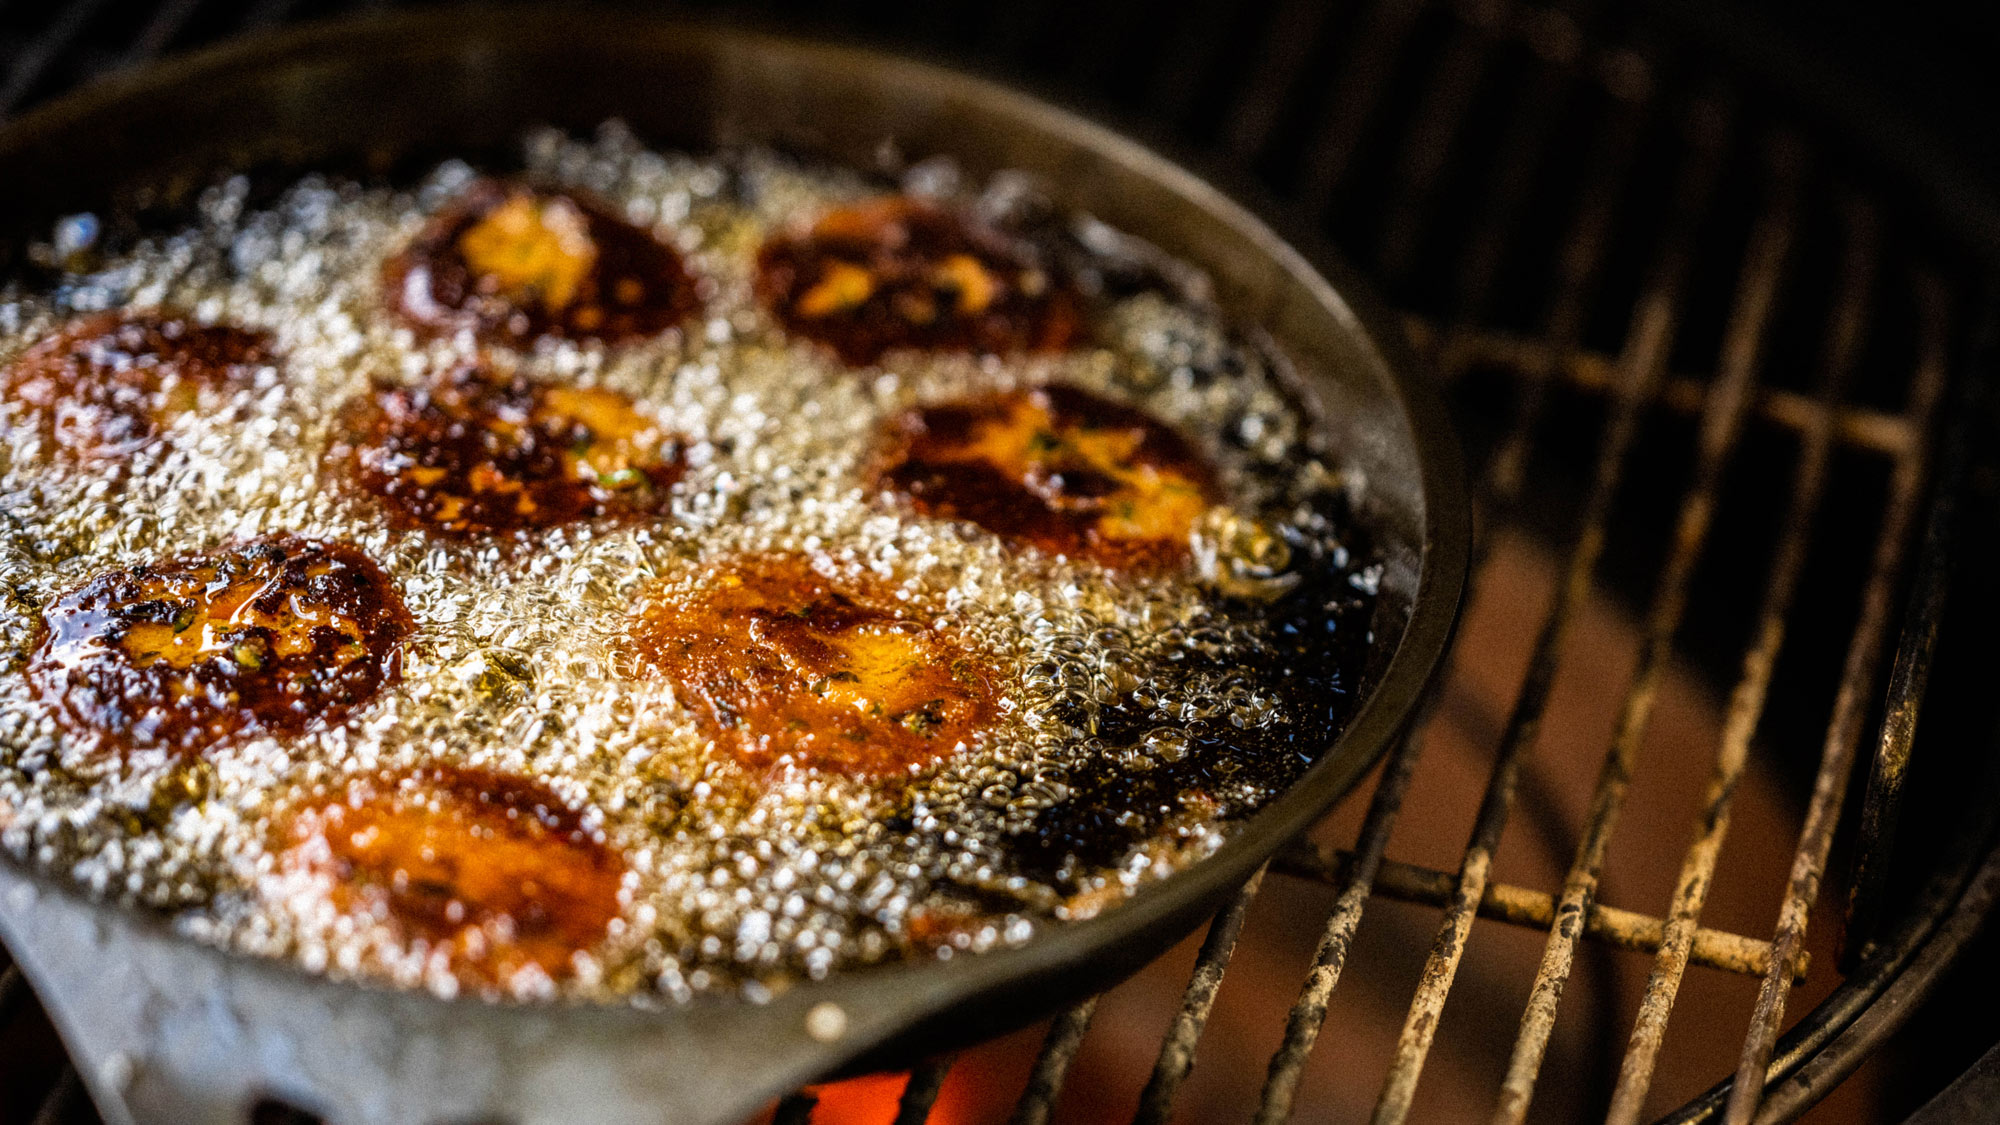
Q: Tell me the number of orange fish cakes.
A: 8